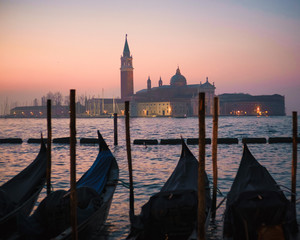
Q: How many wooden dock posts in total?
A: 7